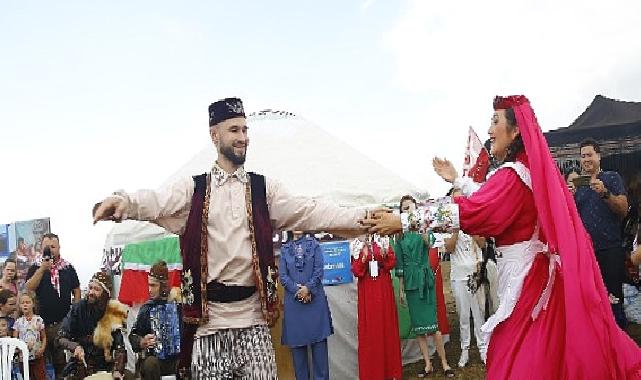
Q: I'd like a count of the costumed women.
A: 1